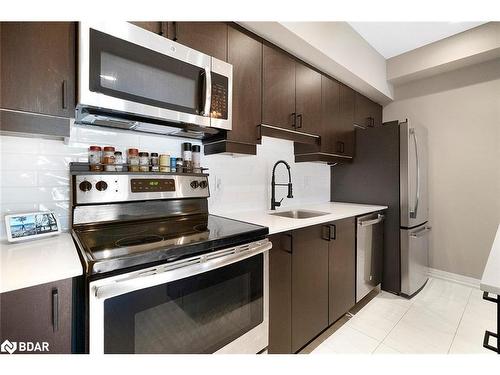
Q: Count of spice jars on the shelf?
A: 11